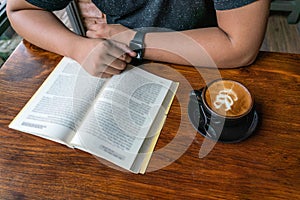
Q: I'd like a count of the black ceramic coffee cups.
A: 1